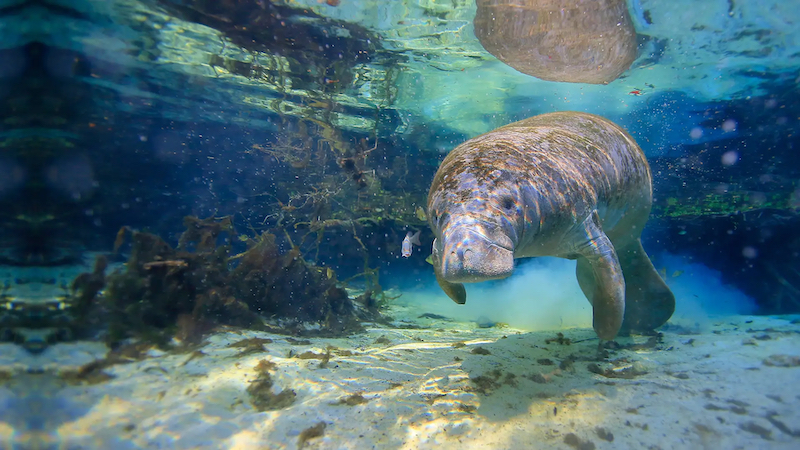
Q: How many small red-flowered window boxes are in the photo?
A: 0